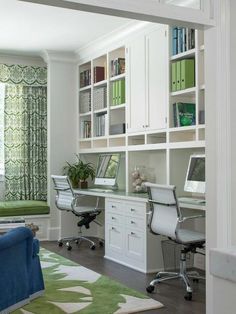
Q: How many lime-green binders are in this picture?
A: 6